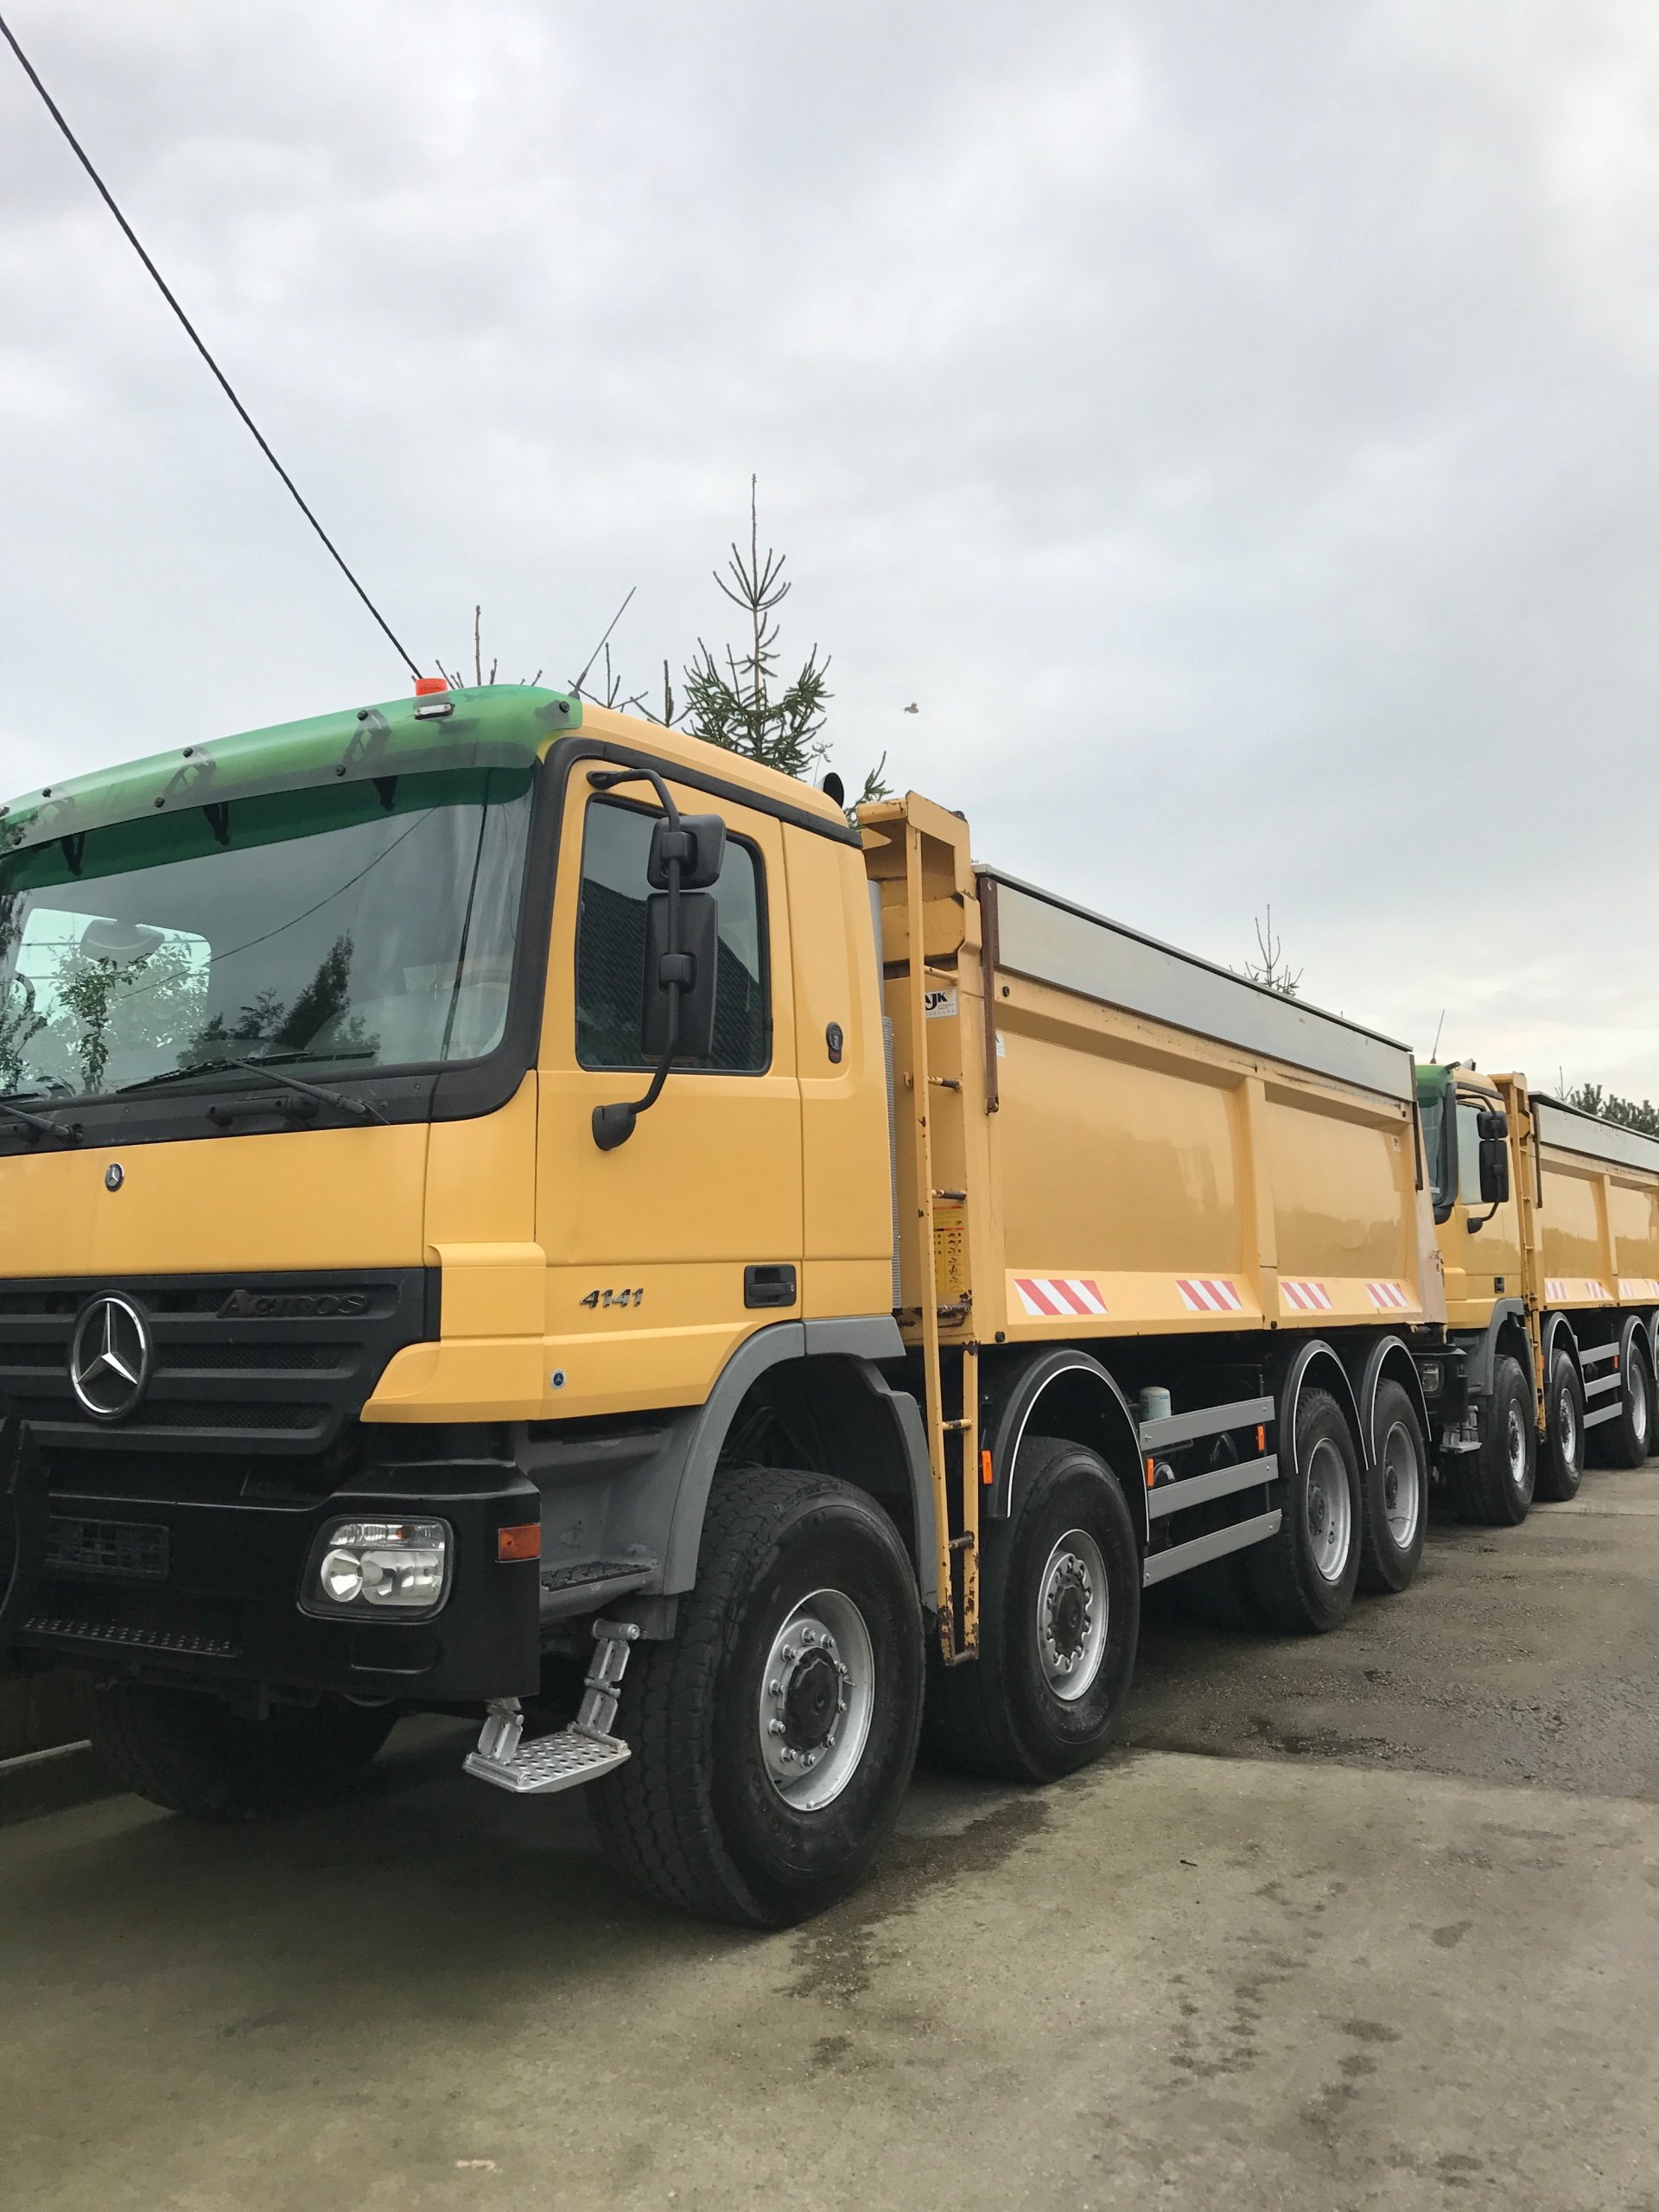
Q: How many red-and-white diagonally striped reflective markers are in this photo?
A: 8